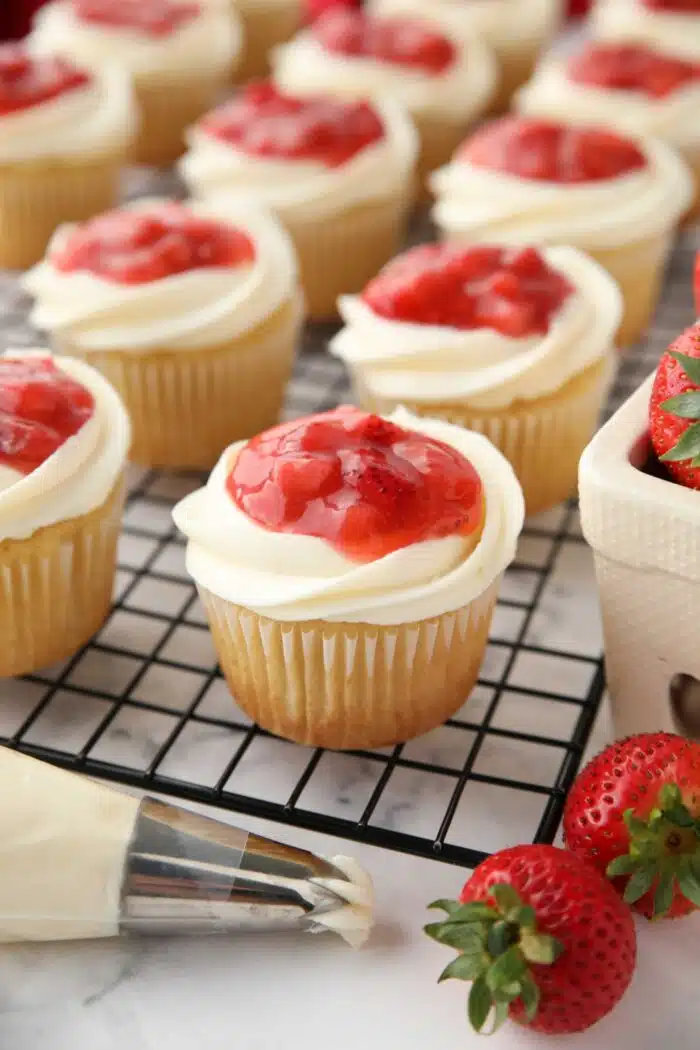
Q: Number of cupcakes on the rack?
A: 13